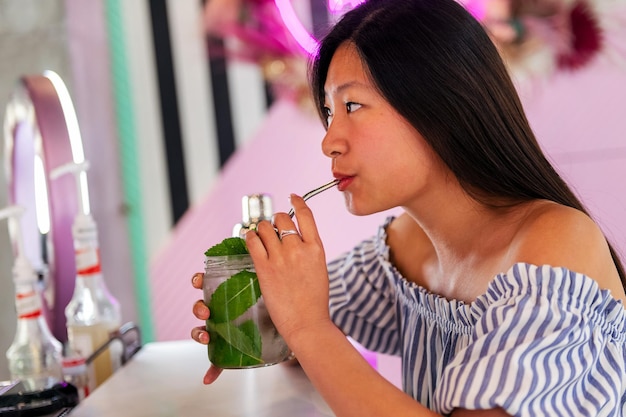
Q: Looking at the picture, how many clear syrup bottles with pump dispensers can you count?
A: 2